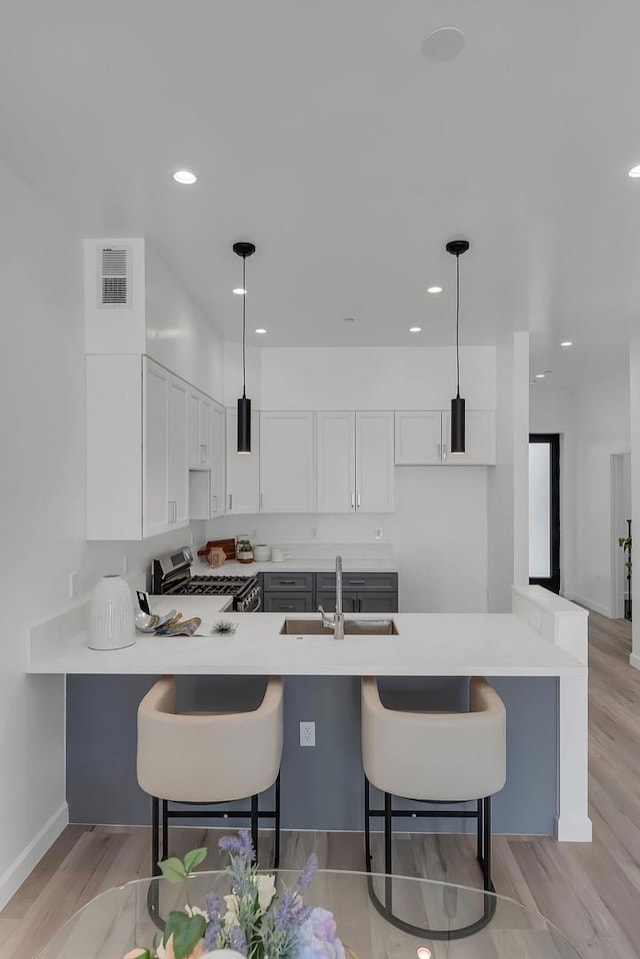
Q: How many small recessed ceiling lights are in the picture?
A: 8